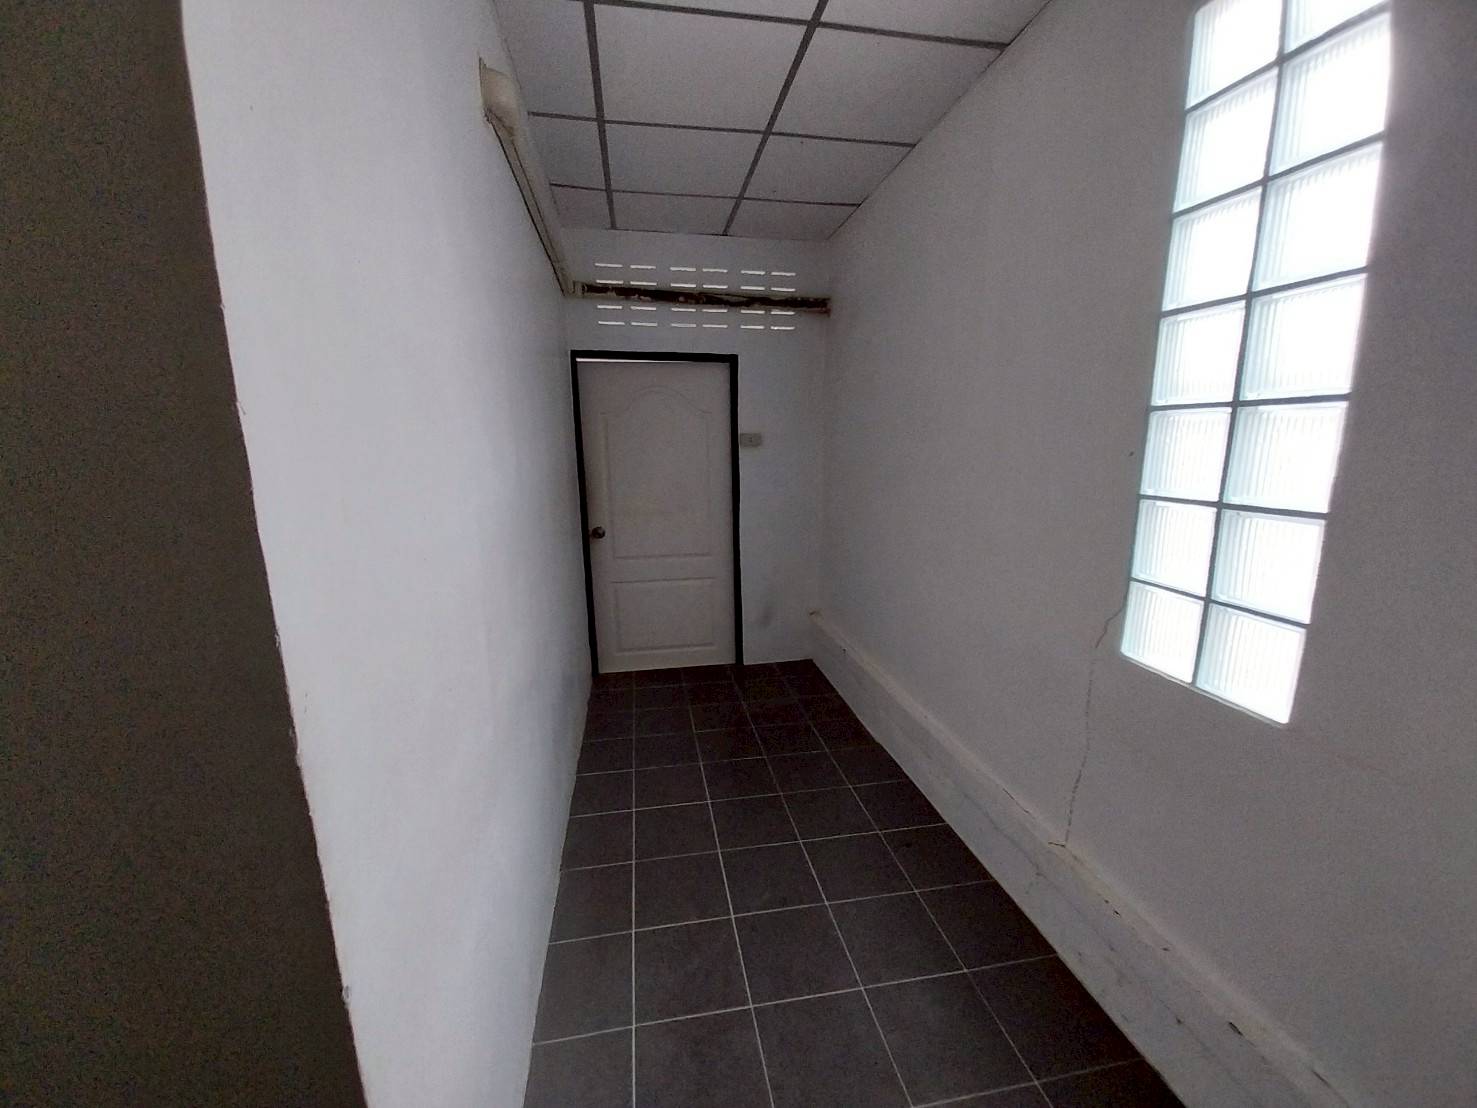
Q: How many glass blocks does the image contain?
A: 14